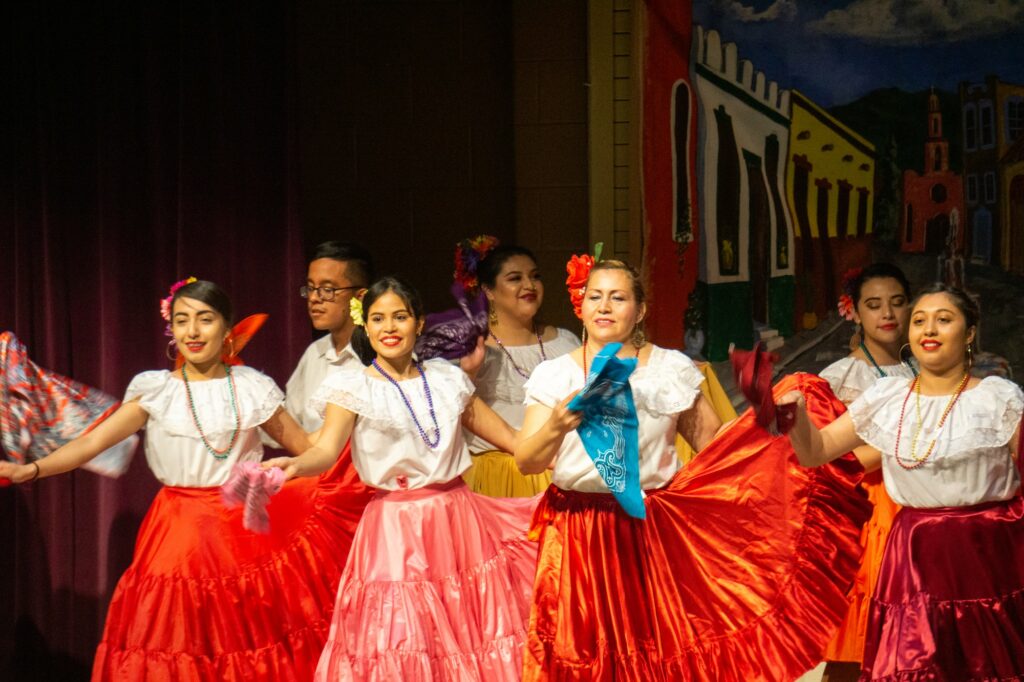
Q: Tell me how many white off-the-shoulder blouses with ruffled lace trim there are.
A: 6